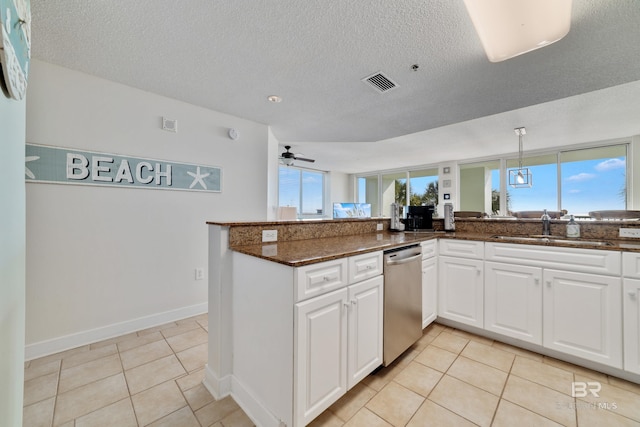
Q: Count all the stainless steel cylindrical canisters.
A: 2